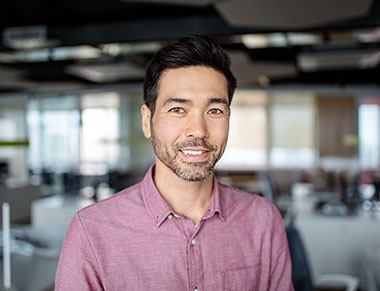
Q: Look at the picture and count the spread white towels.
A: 0